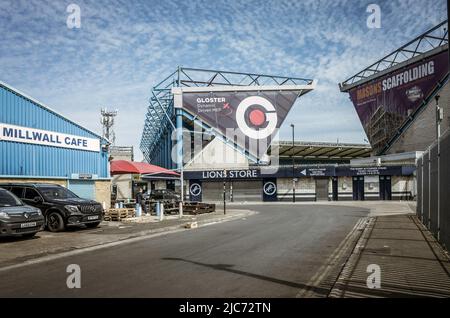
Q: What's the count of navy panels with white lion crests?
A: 2